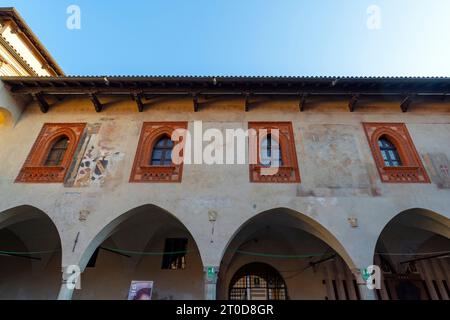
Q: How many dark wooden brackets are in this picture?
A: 8